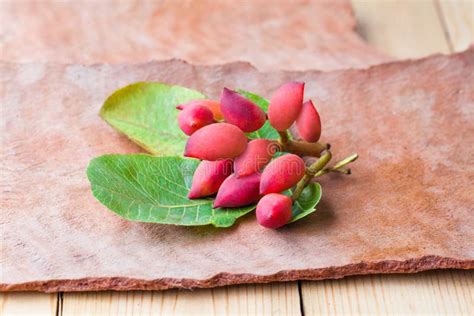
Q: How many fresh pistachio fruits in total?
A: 11